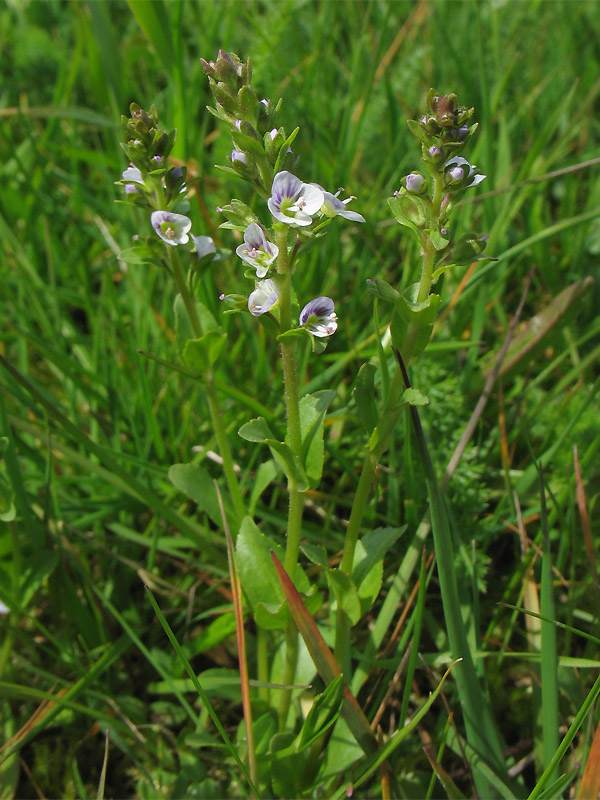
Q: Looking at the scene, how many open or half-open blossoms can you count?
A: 9